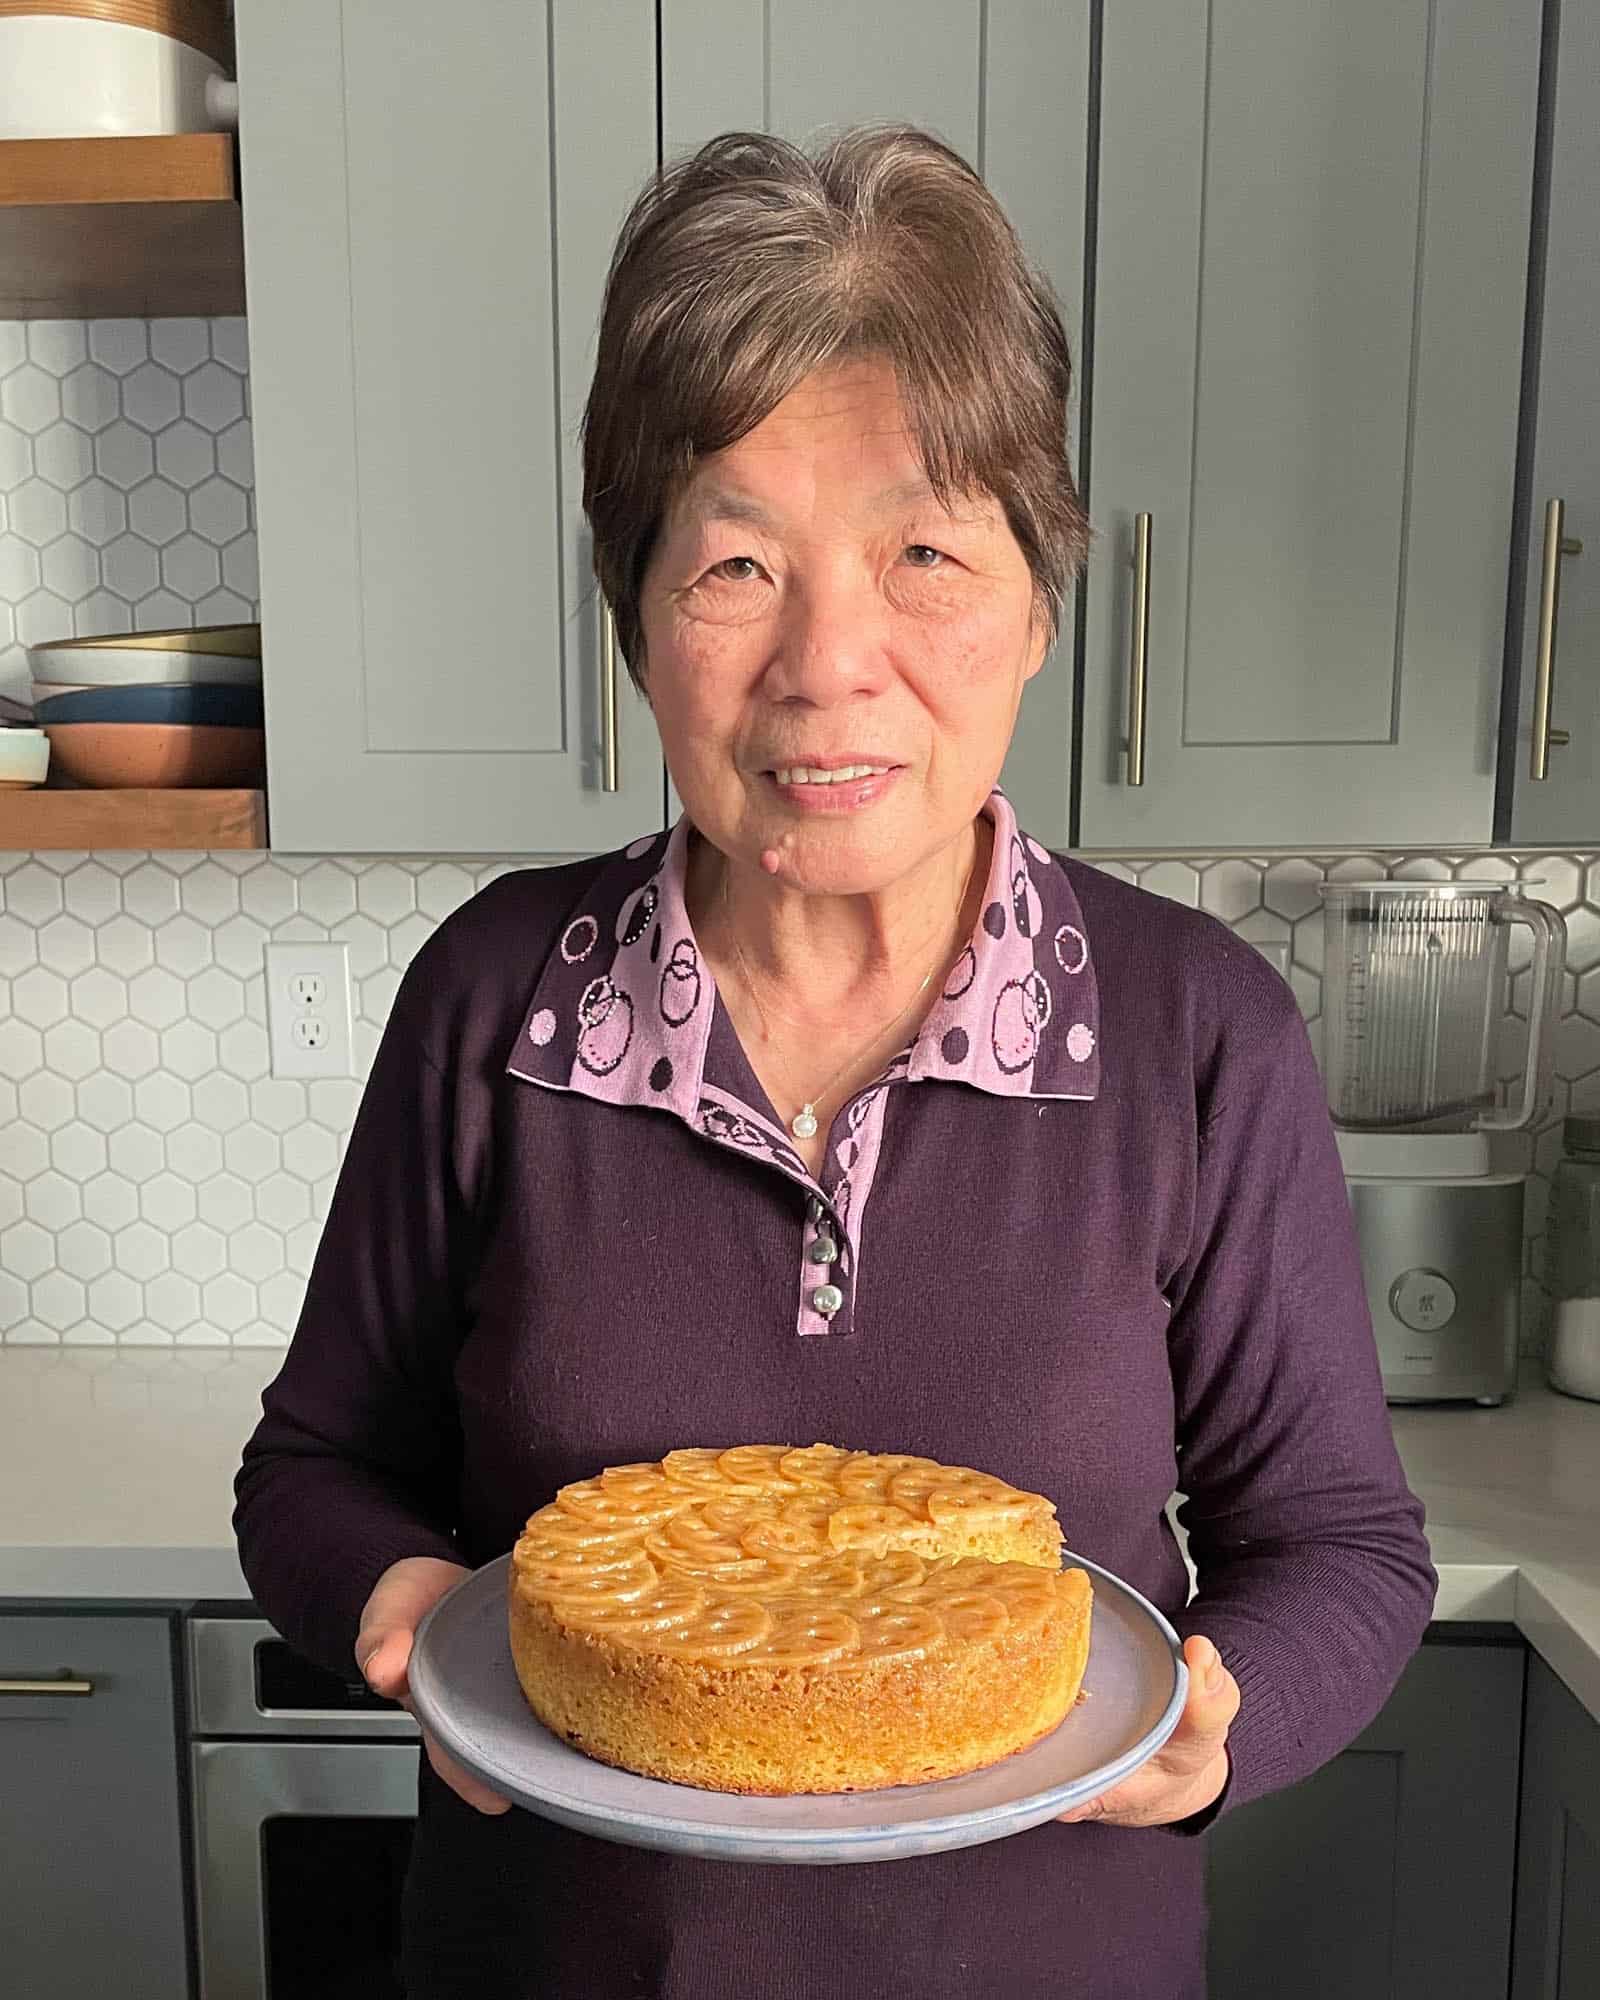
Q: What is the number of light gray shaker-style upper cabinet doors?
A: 4